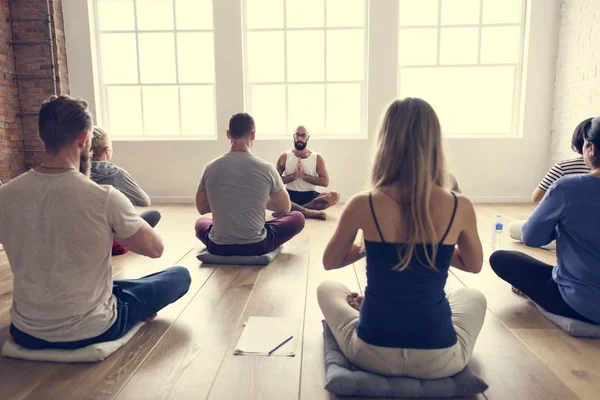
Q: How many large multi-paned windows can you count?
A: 3